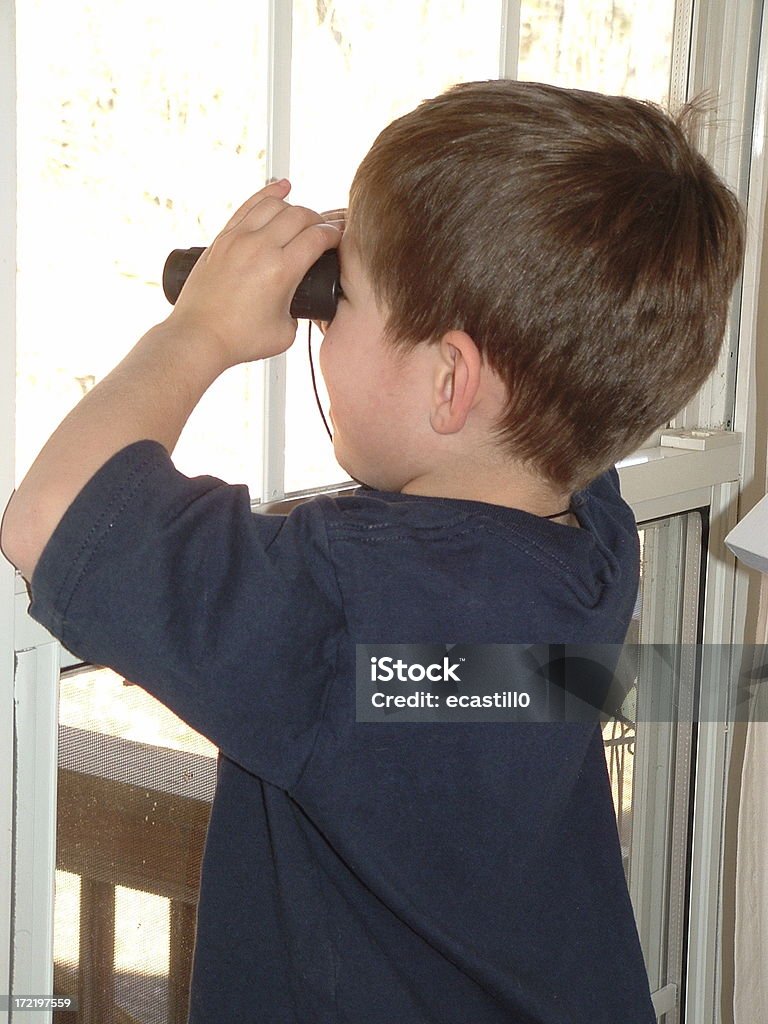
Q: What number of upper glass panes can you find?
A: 3